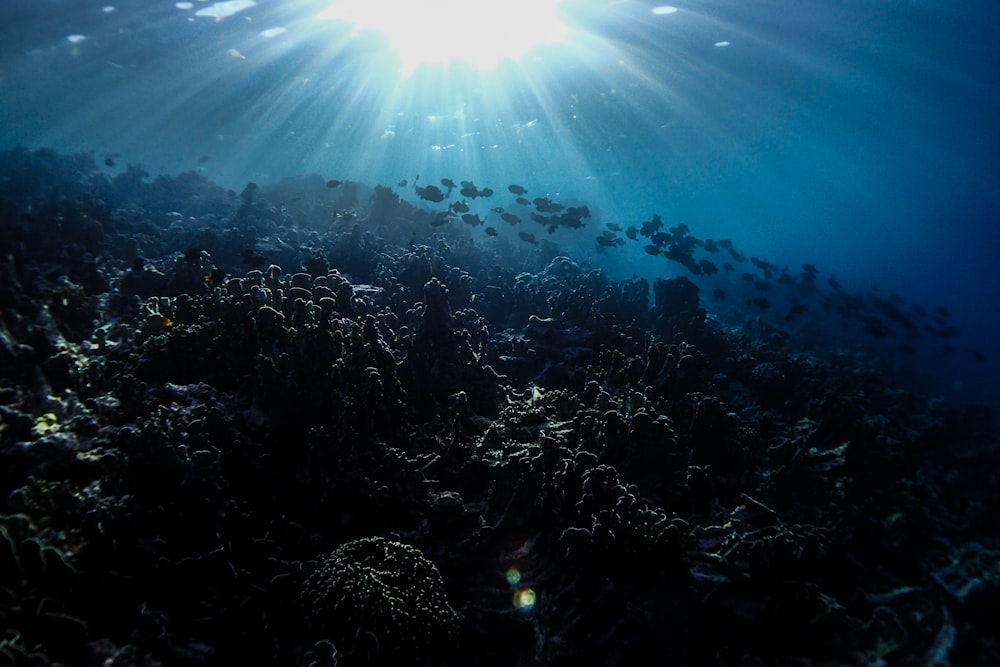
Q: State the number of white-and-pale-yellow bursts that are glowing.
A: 1